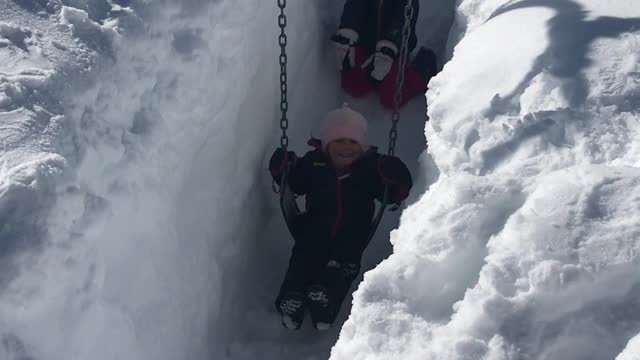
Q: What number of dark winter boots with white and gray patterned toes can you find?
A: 2